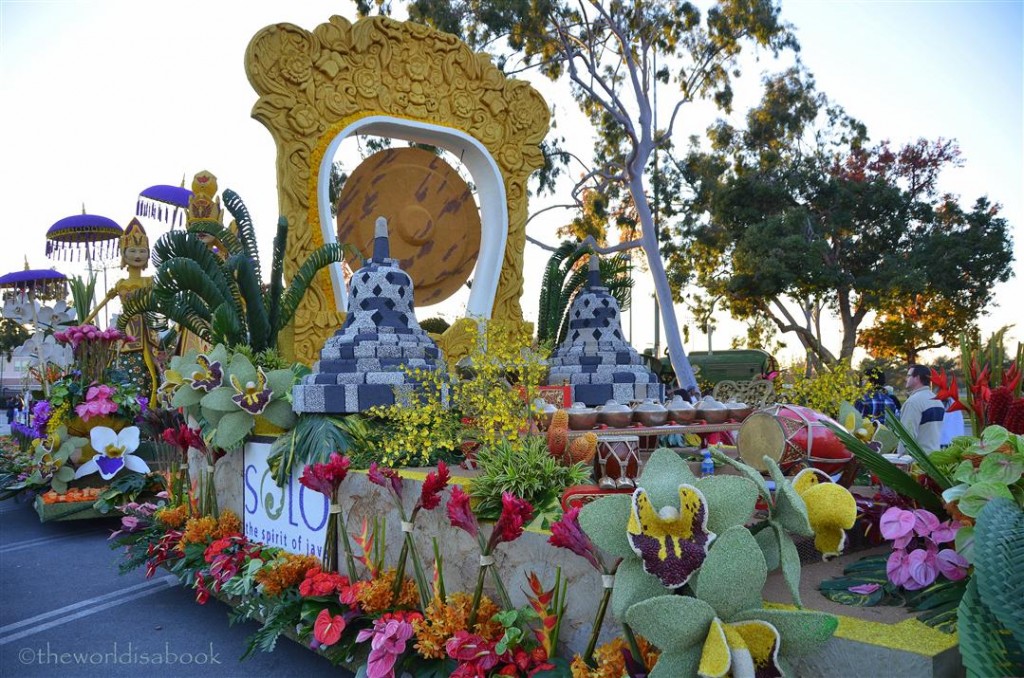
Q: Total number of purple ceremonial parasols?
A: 3